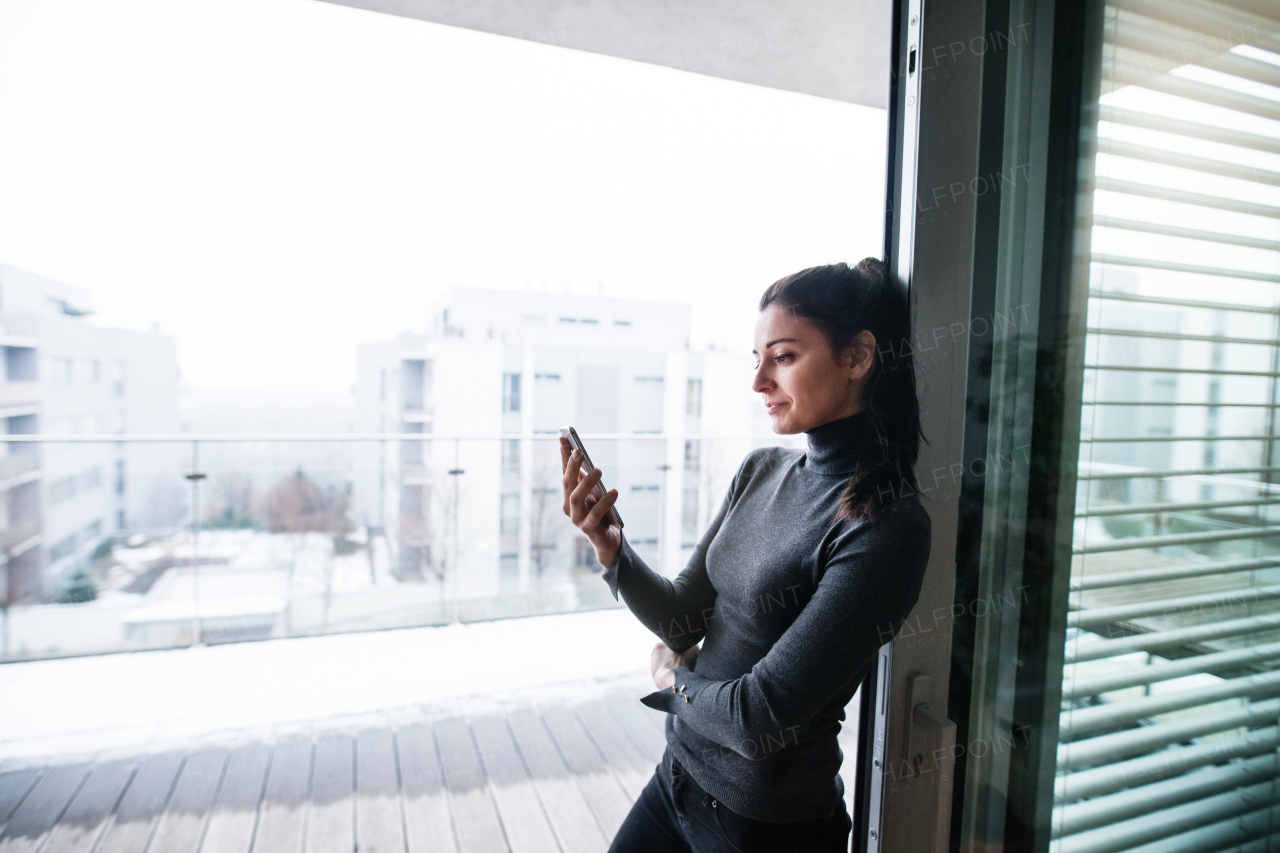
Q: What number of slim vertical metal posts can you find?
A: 3